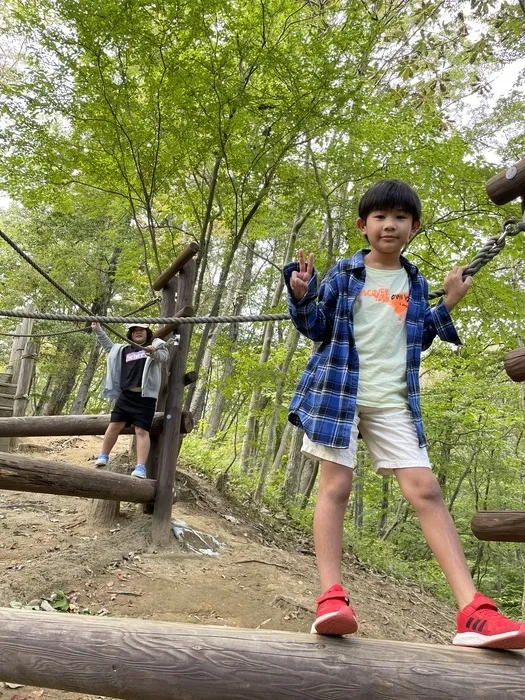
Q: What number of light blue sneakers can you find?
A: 2